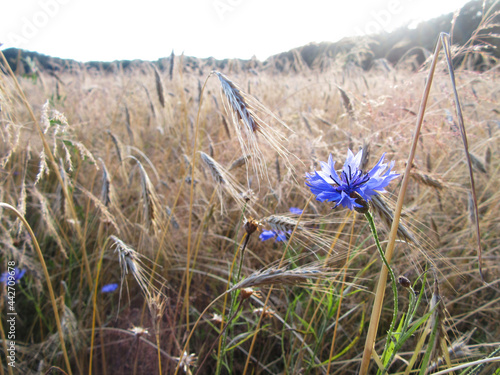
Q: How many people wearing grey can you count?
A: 0